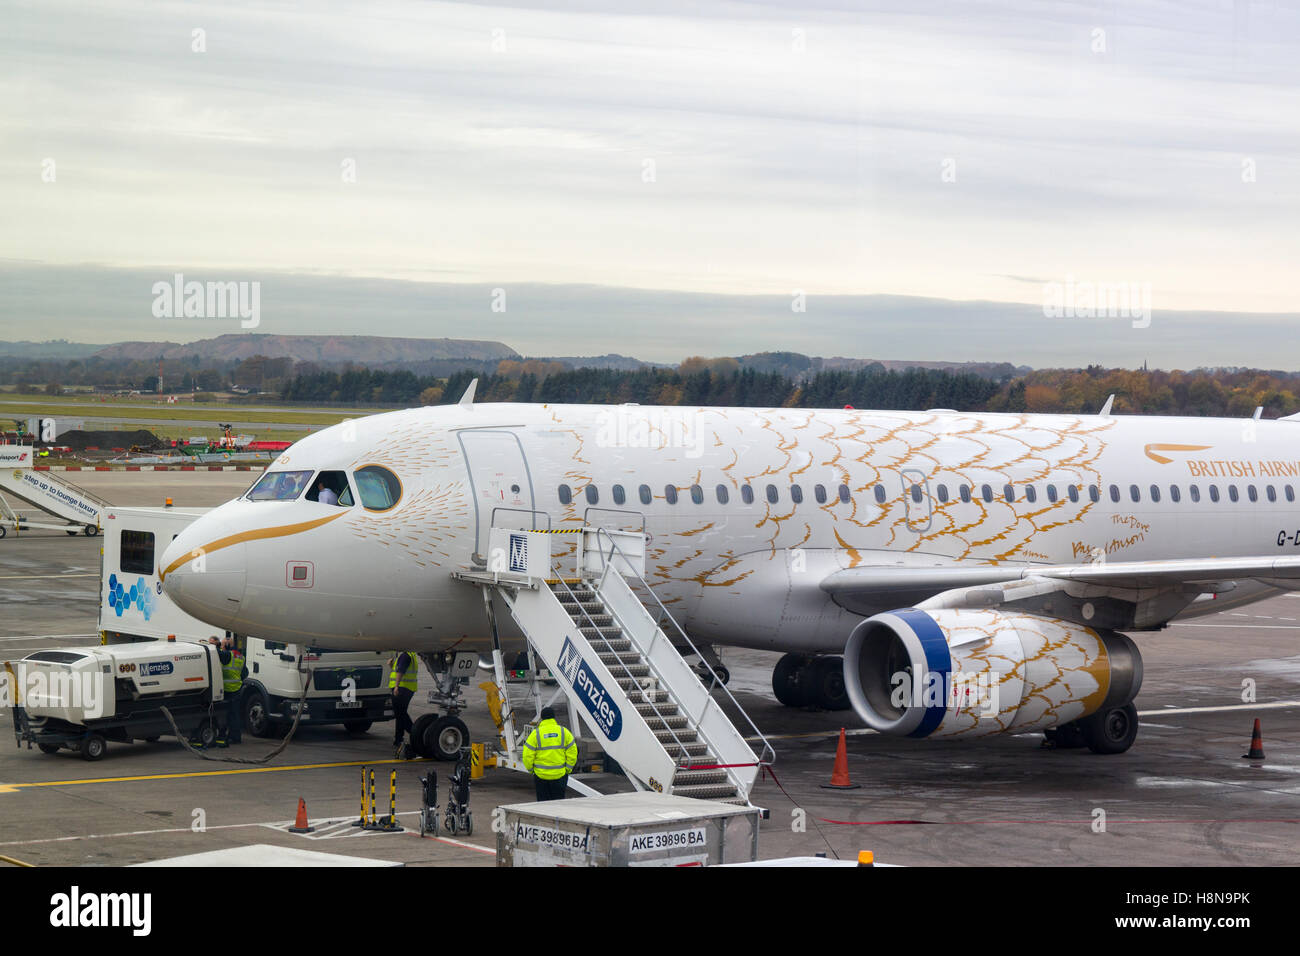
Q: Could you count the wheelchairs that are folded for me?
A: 2